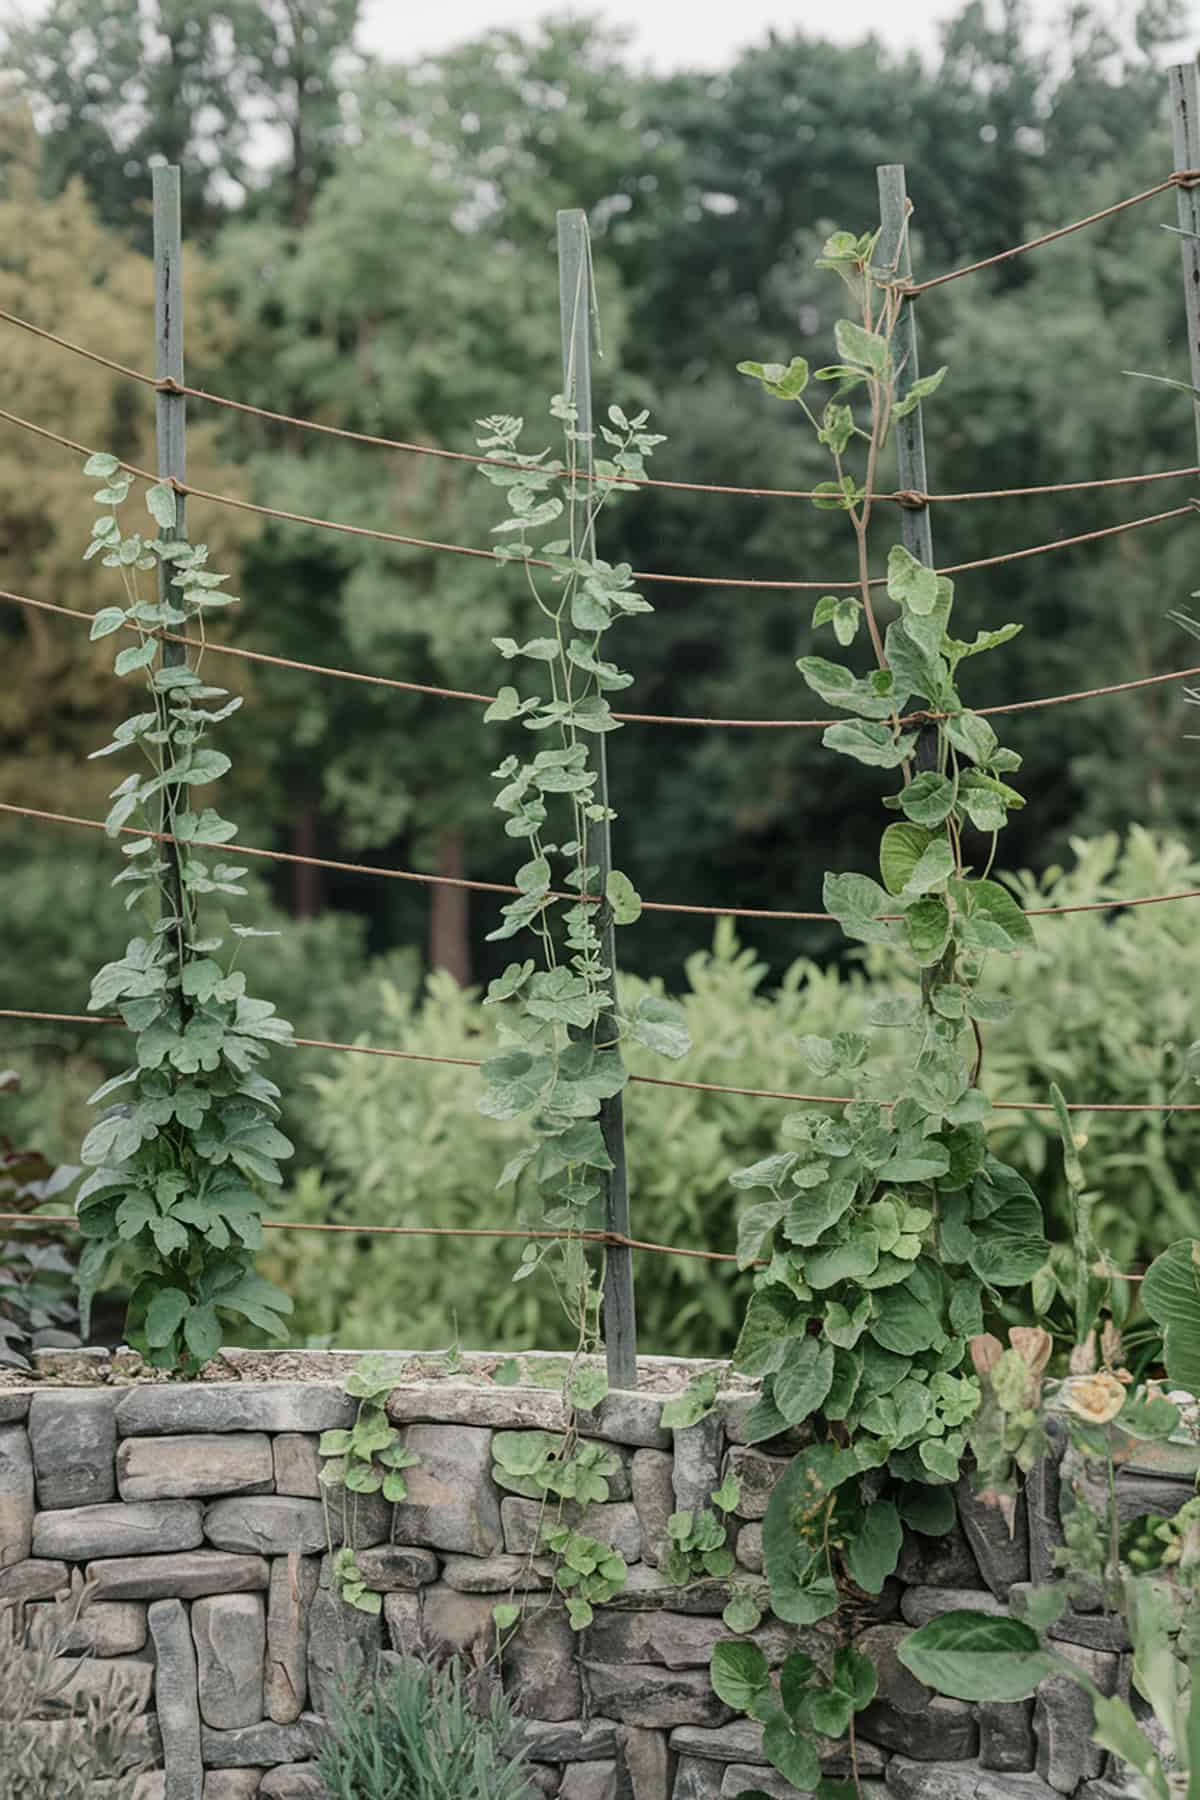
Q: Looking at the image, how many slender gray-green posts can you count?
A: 4